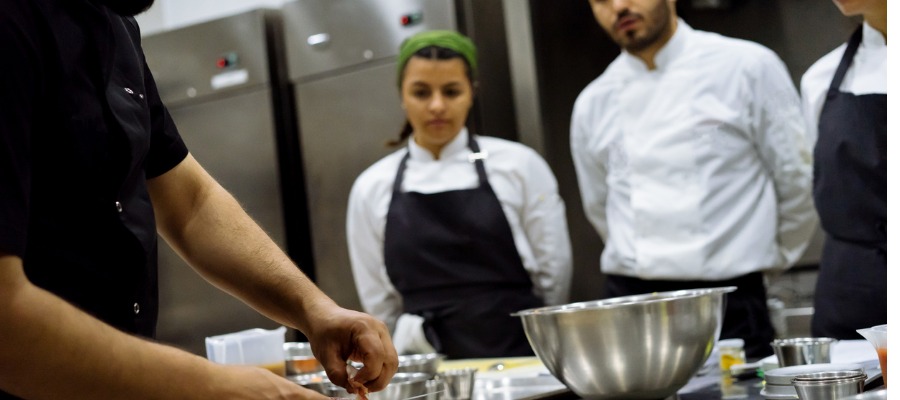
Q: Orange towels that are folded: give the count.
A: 0